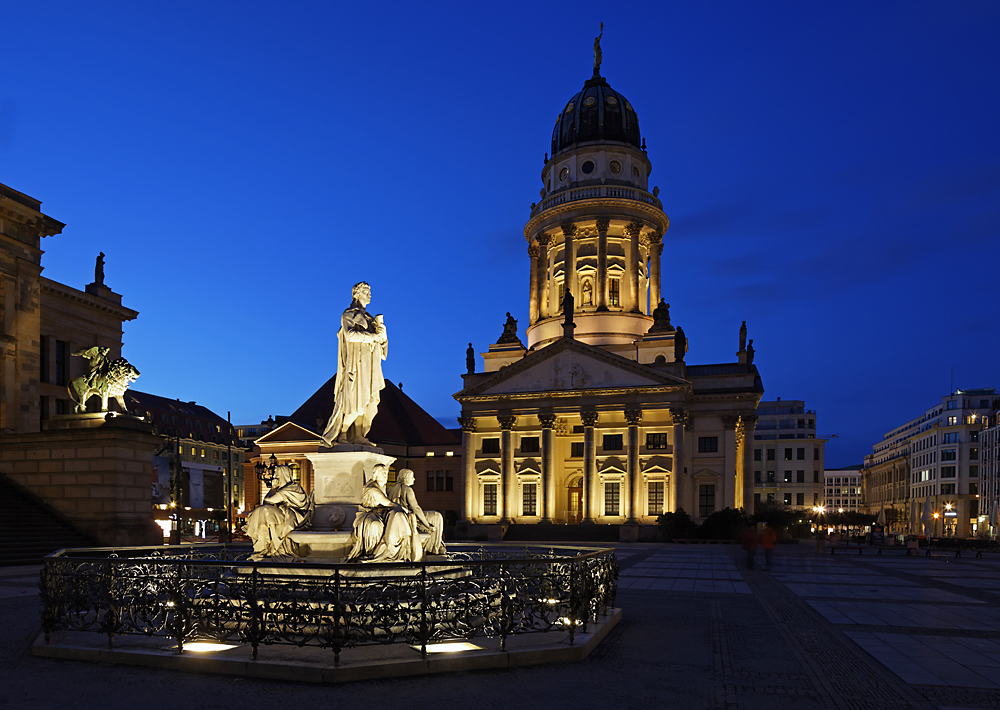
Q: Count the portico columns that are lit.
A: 6